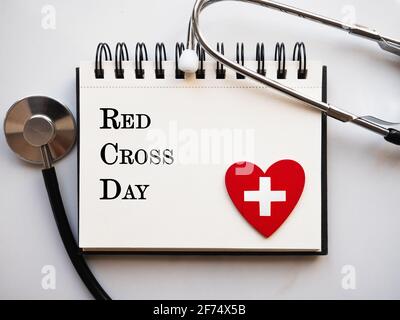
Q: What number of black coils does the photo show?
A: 11